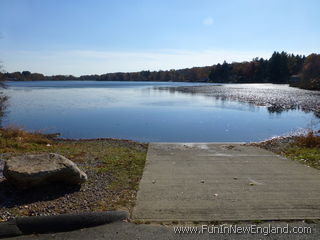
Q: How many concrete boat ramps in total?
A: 1